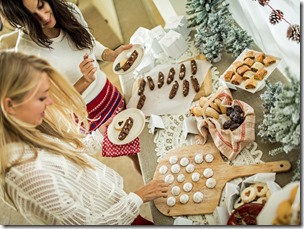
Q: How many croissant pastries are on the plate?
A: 12